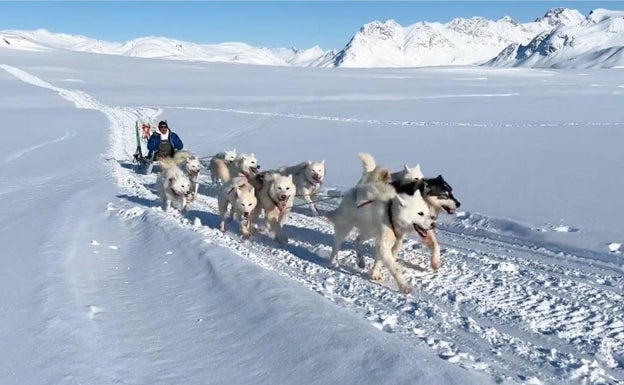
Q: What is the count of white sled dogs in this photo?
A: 9